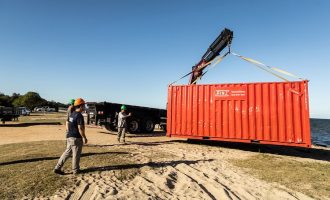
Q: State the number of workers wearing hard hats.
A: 3